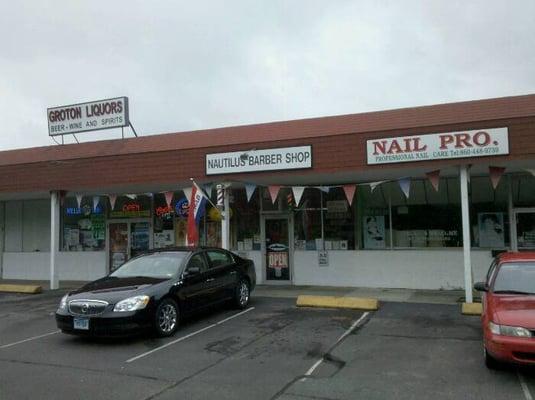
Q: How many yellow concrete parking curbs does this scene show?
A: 3